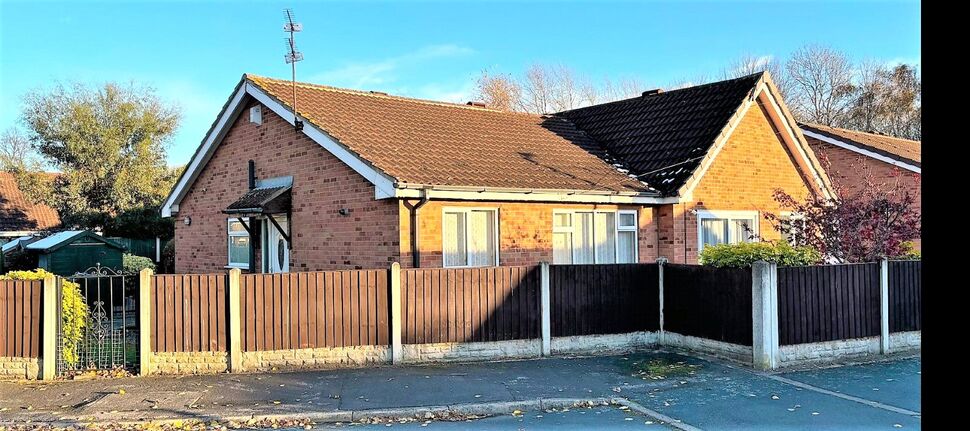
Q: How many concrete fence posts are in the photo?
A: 8